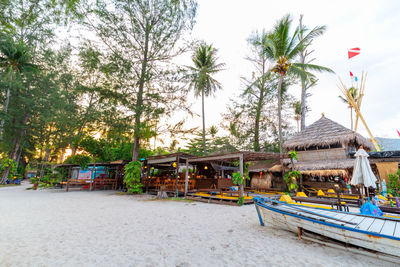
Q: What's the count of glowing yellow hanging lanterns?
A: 4